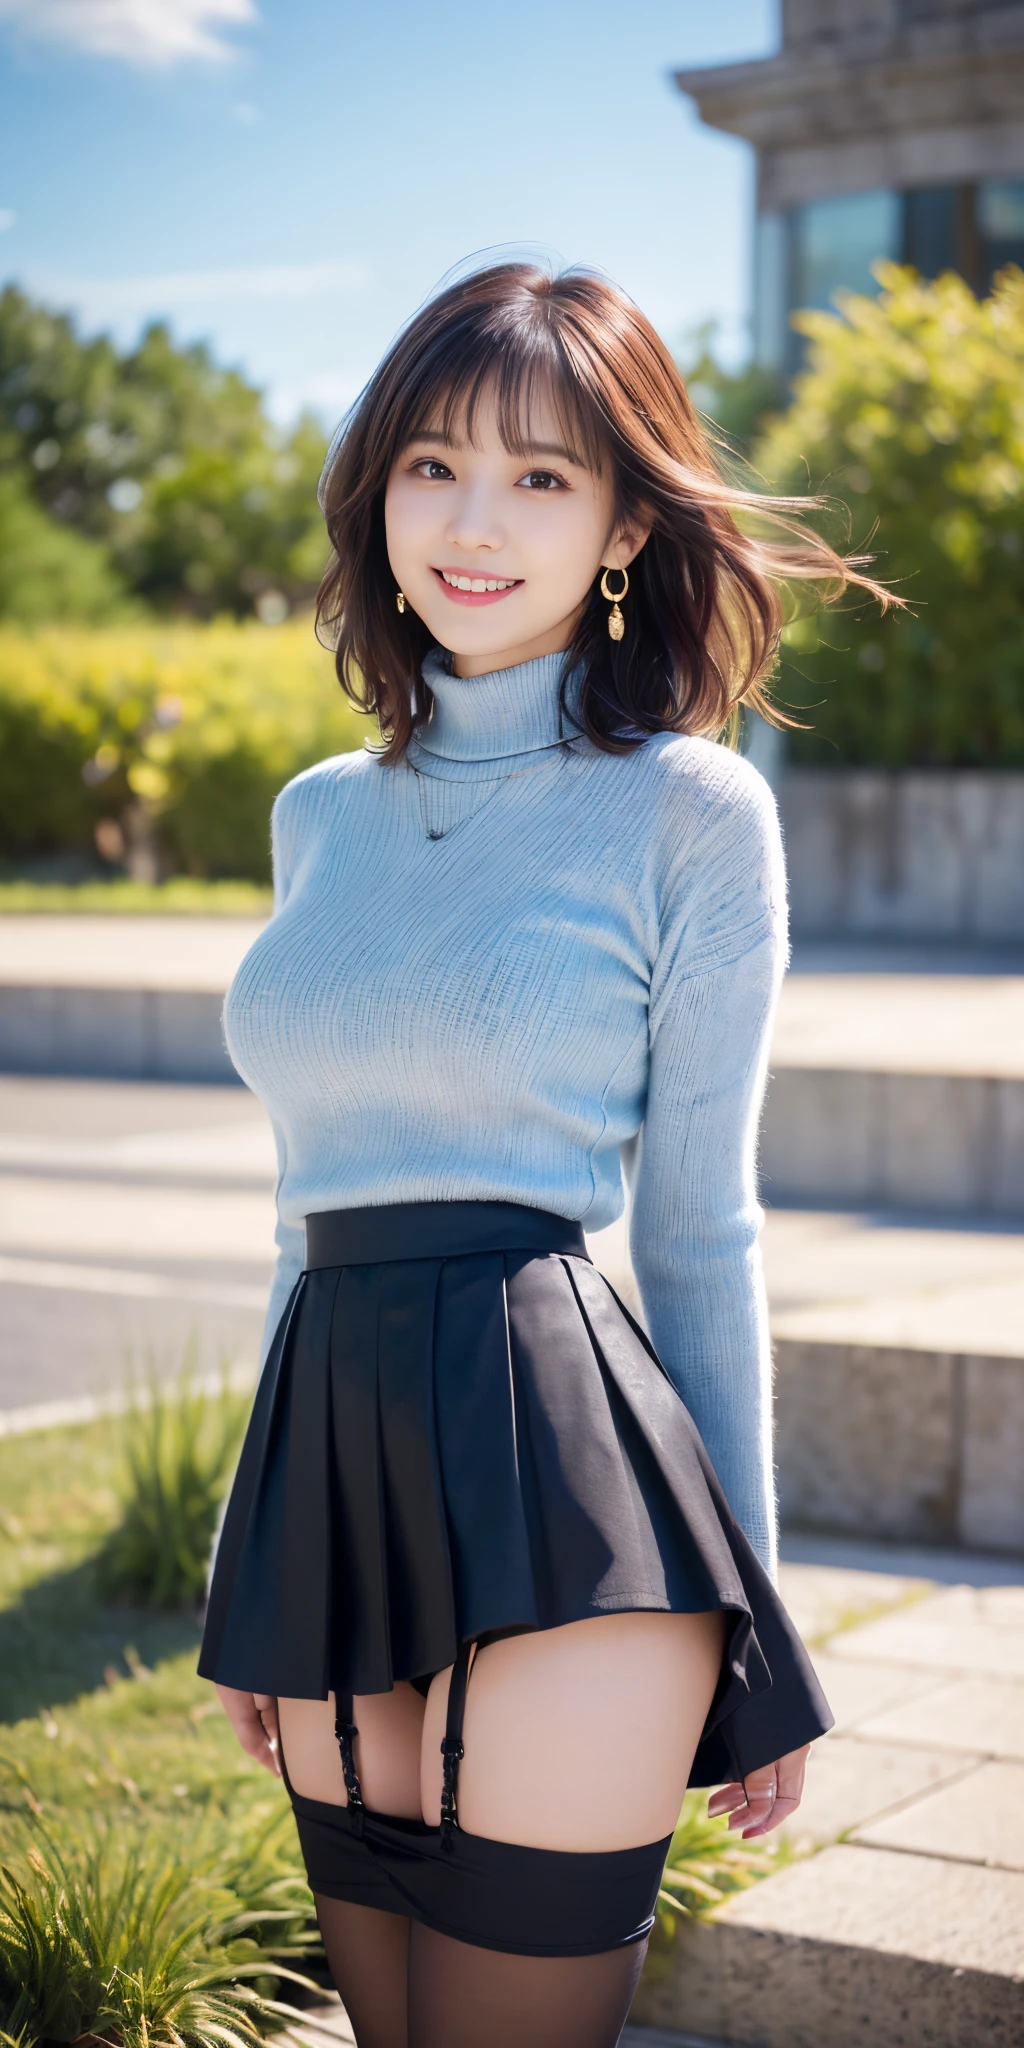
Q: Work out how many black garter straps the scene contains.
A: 2